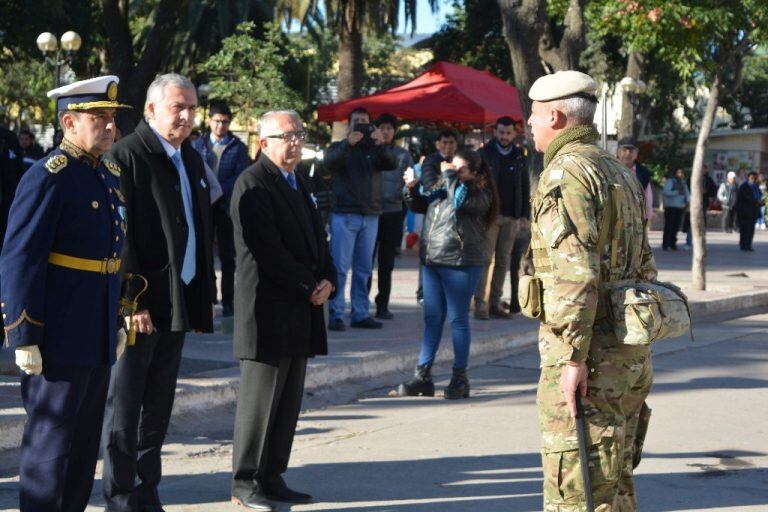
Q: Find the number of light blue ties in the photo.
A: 1